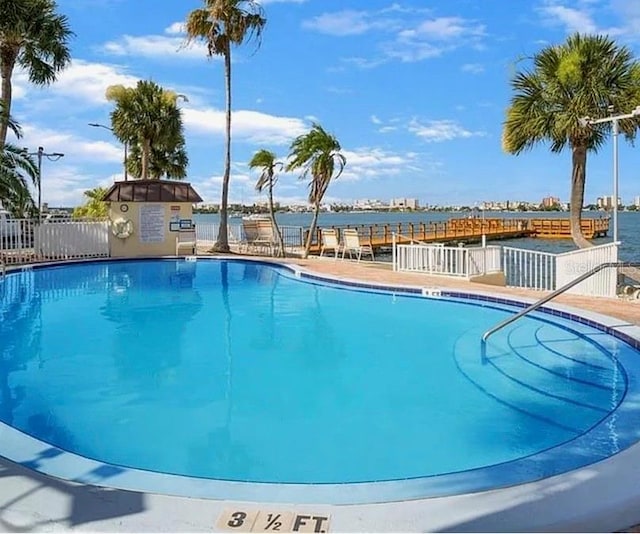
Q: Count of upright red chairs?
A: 0